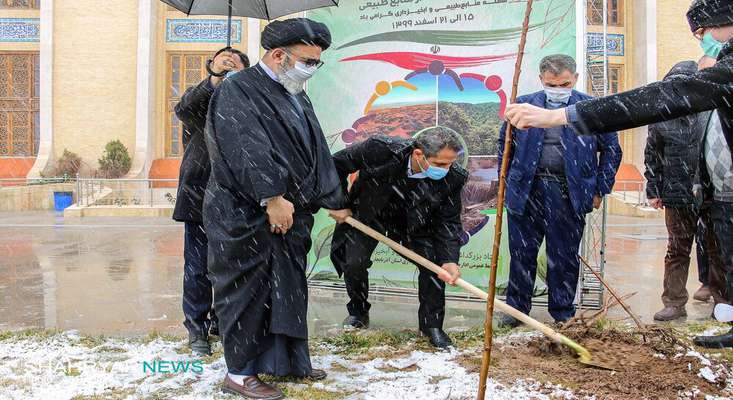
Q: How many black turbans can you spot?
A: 1